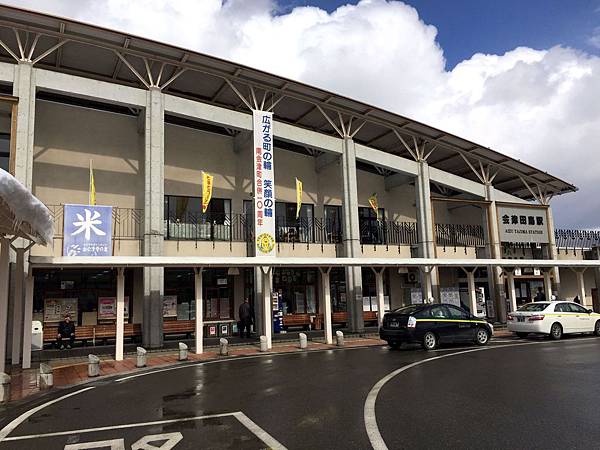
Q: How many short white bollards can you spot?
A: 9